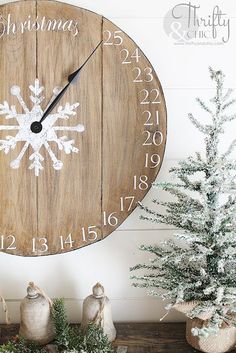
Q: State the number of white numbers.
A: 14